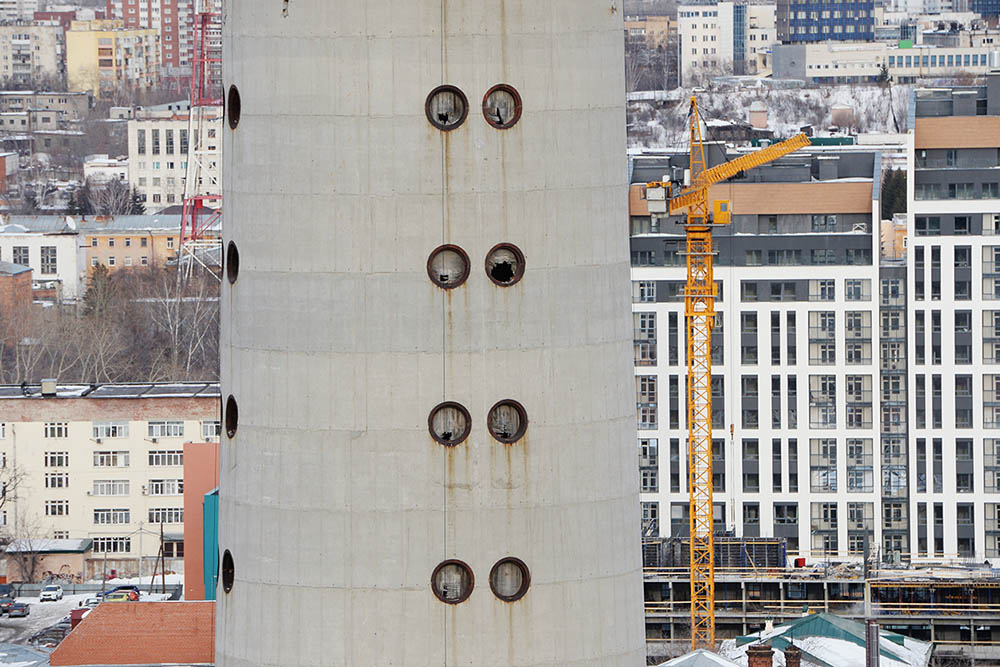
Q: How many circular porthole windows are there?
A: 12